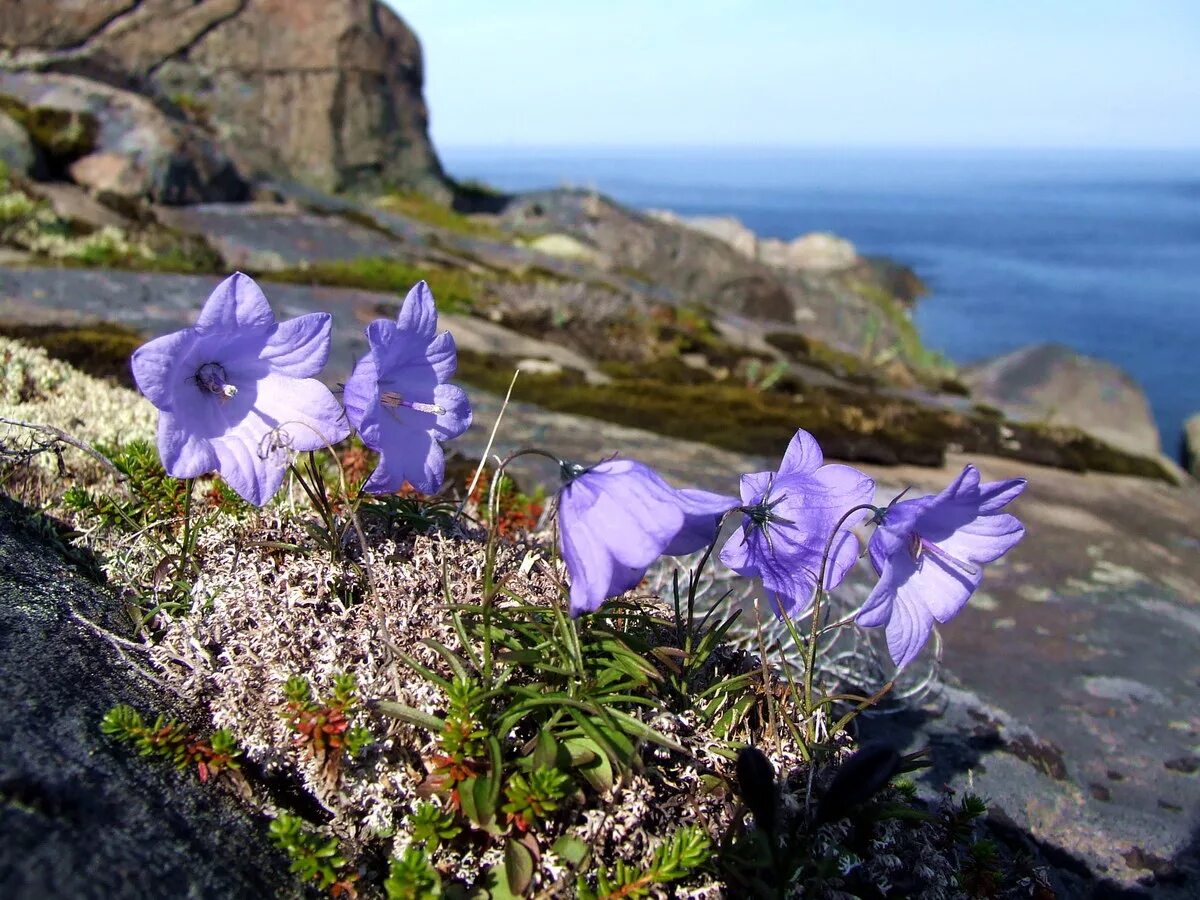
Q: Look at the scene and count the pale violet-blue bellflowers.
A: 5